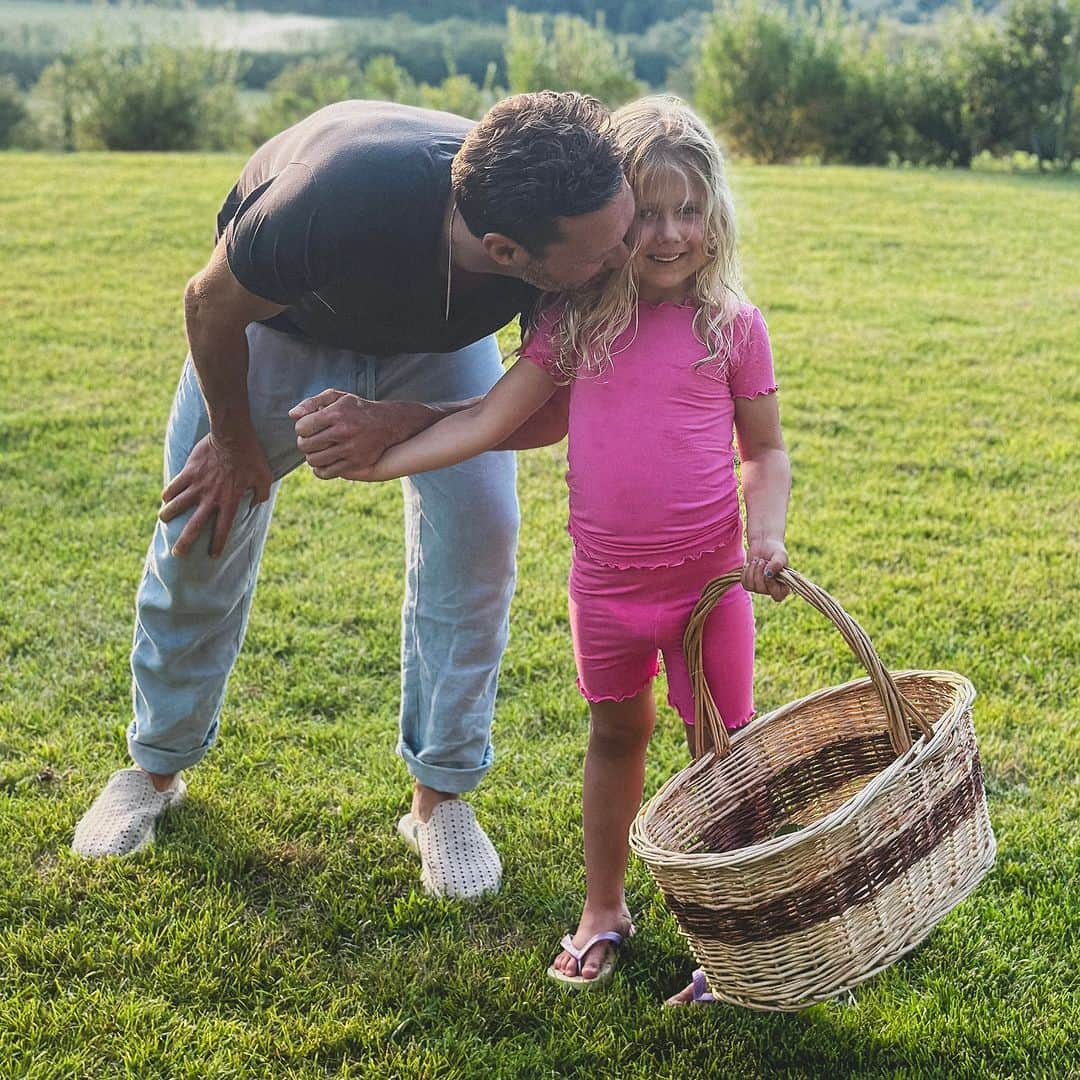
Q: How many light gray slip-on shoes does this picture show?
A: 2